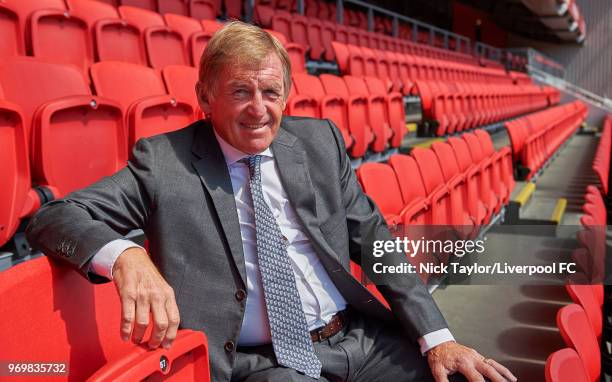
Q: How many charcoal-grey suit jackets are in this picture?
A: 1